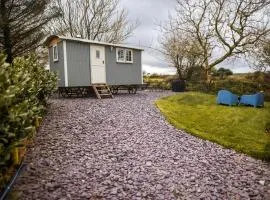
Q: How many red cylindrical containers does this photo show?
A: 0